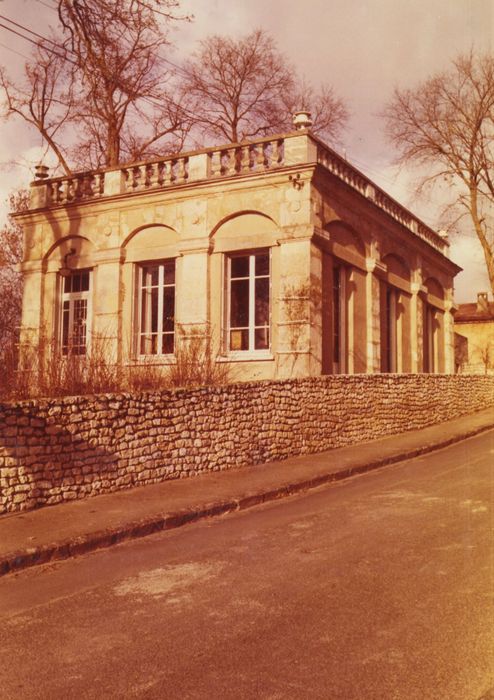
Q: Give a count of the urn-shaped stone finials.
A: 3